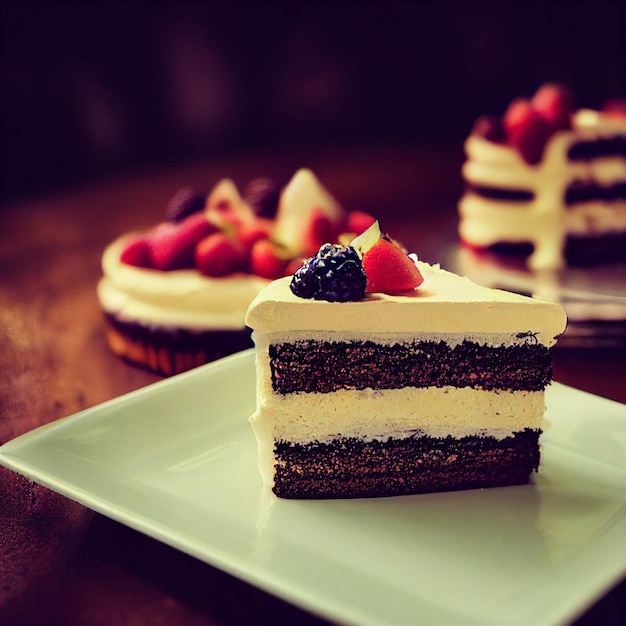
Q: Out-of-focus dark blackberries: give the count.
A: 2